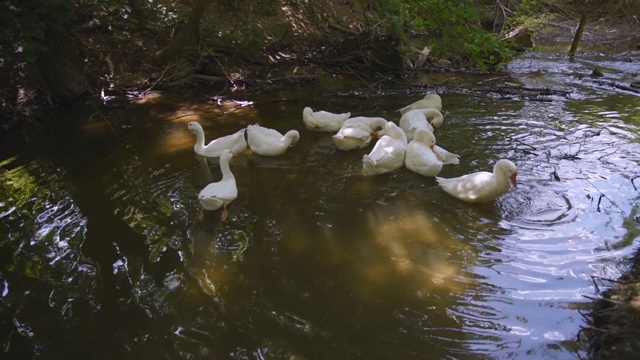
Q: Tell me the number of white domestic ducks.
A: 10